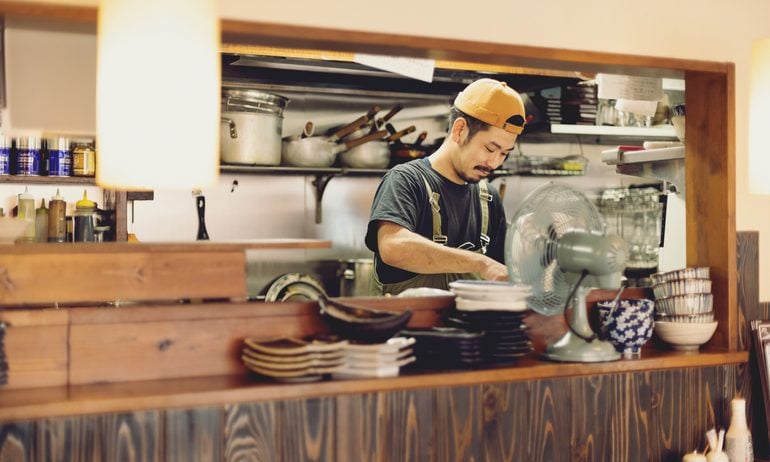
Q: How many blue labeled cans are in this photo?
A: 3